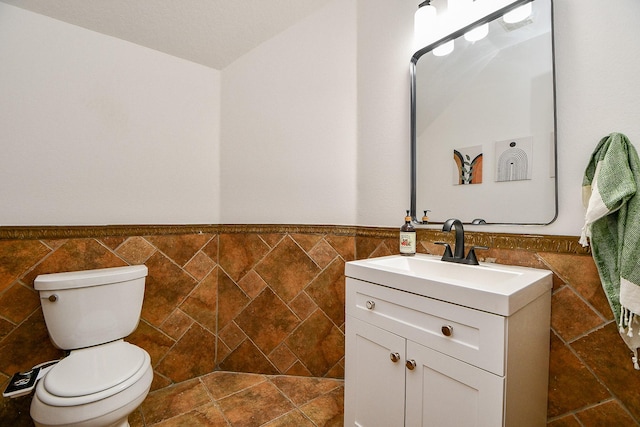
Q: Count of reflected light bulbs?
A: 3